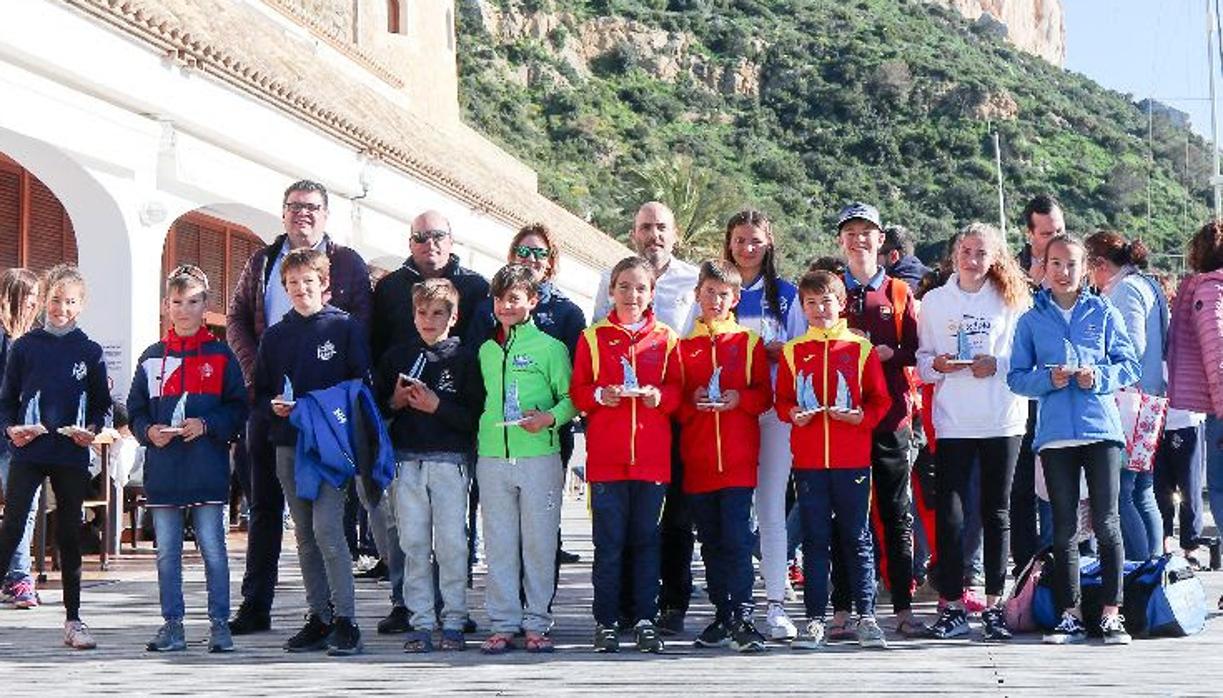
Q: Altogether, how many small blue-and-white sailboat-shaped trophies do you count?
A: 13